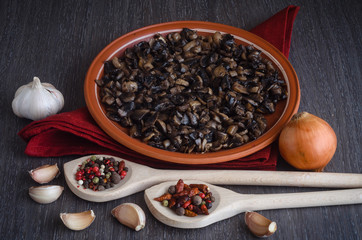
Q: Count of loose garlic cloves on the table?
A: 5